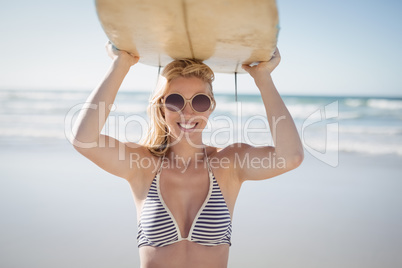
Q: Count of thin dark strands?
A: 2